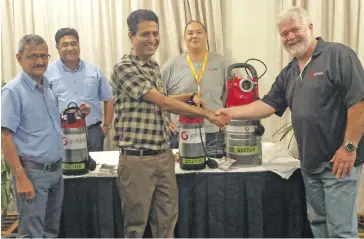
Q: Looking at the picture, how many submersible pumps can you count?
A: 3